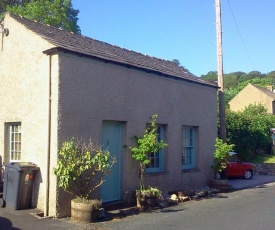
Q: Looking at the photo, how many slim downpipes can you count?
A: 1